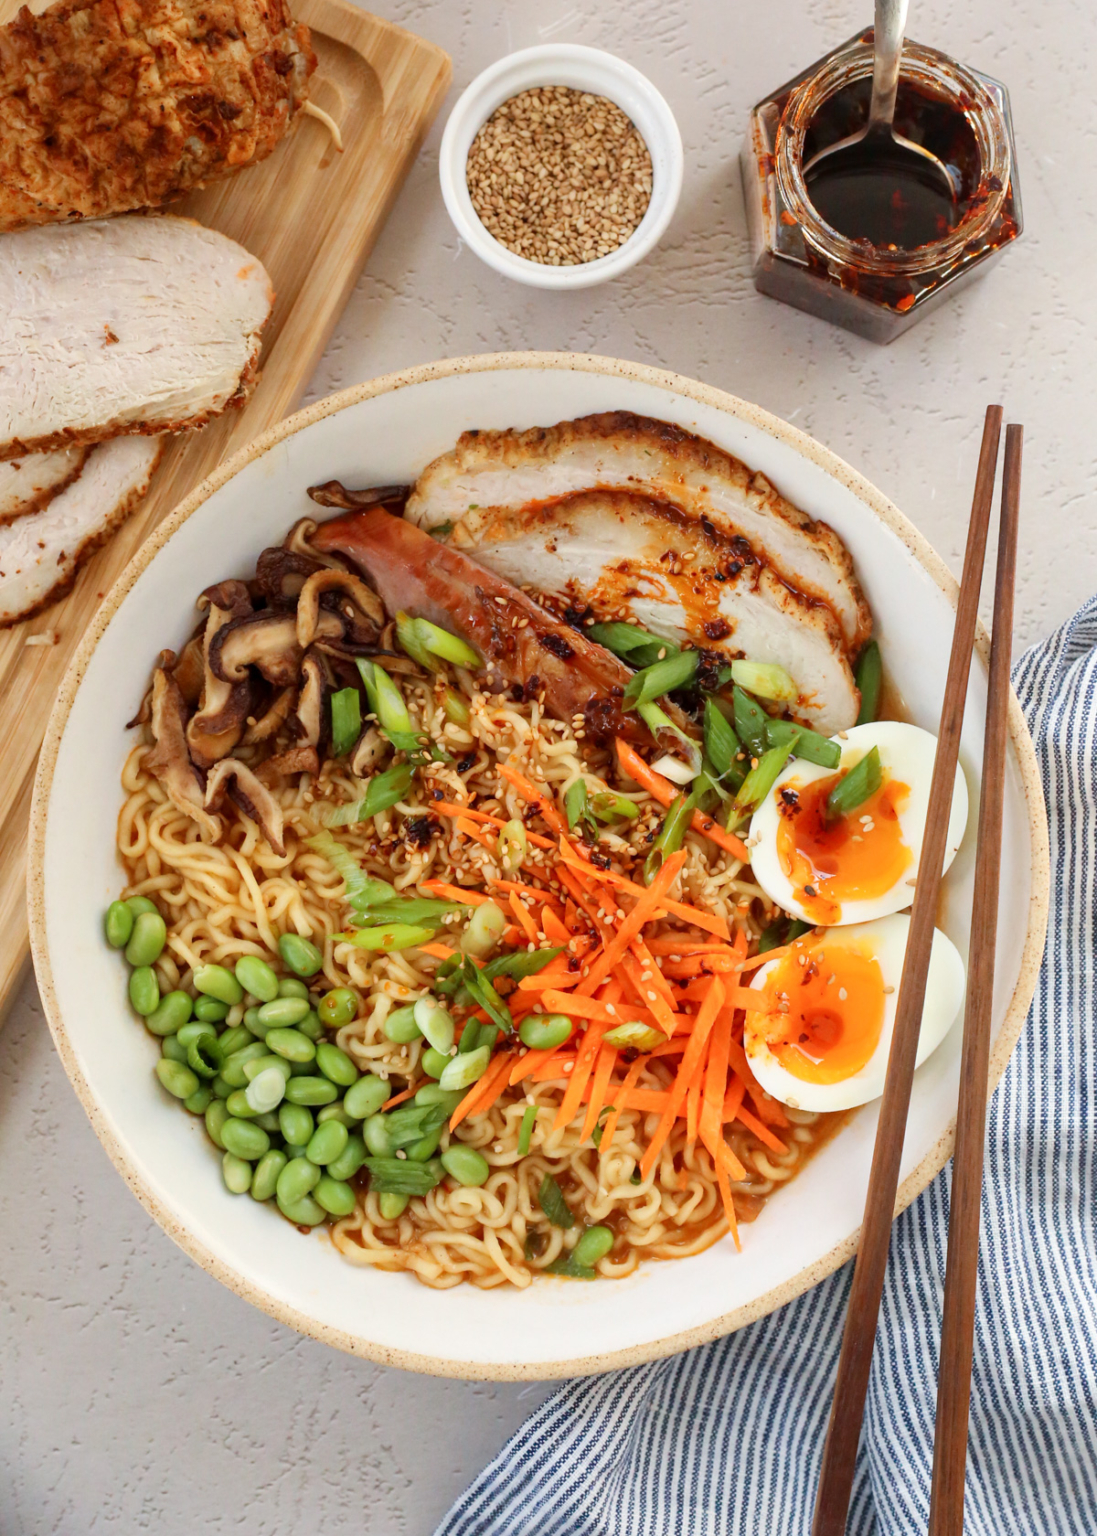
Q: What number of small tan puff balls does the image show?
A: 0